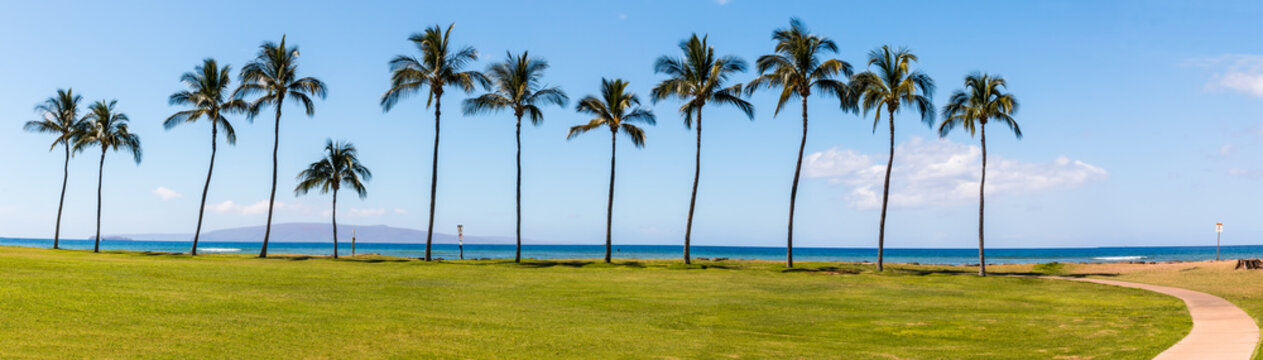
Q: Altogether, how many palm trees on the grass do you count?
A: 12